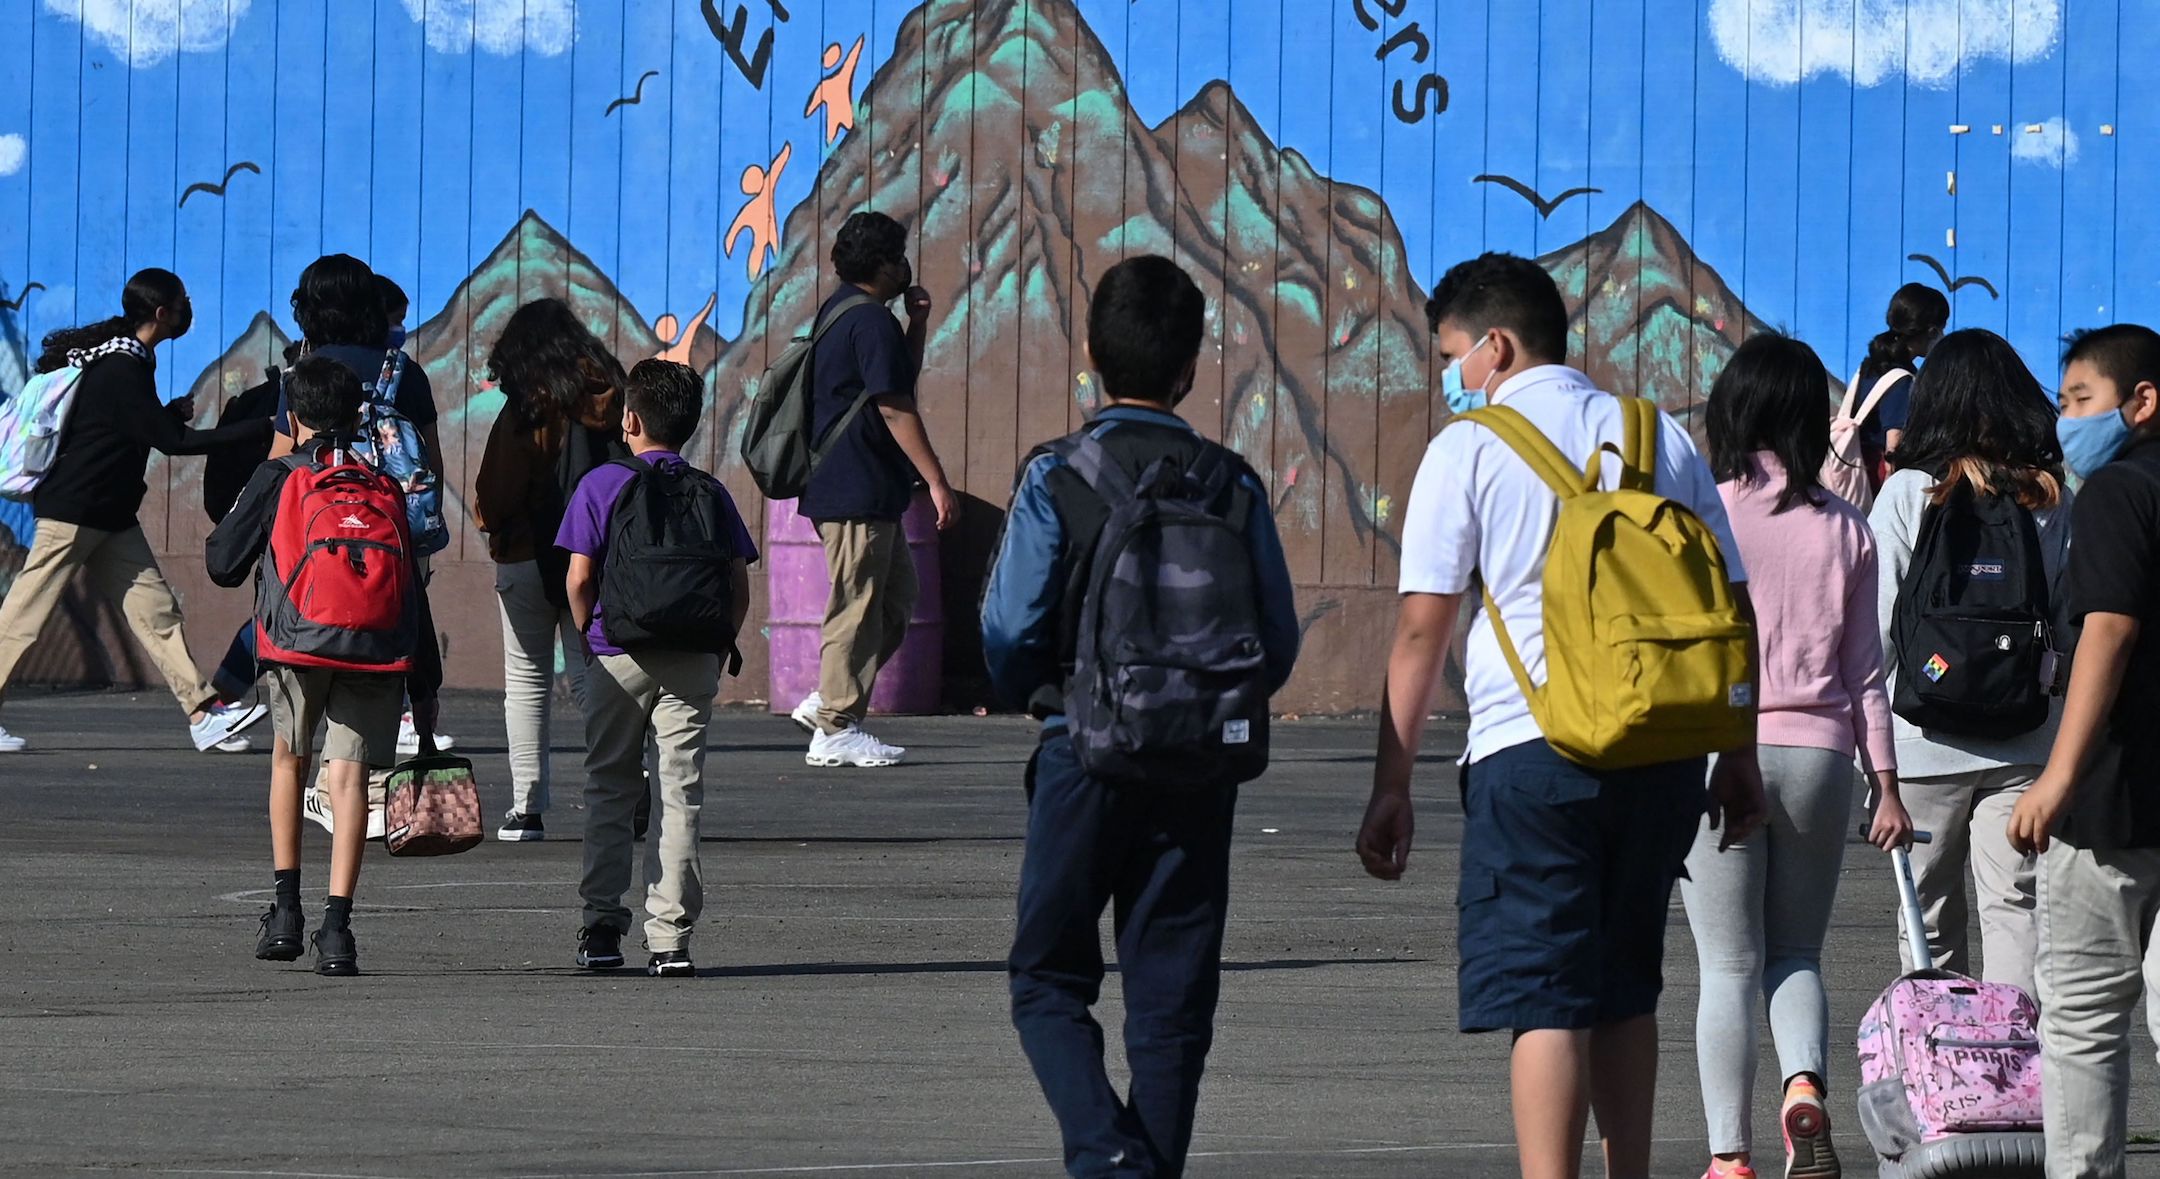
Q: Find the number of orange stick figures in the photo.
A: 3